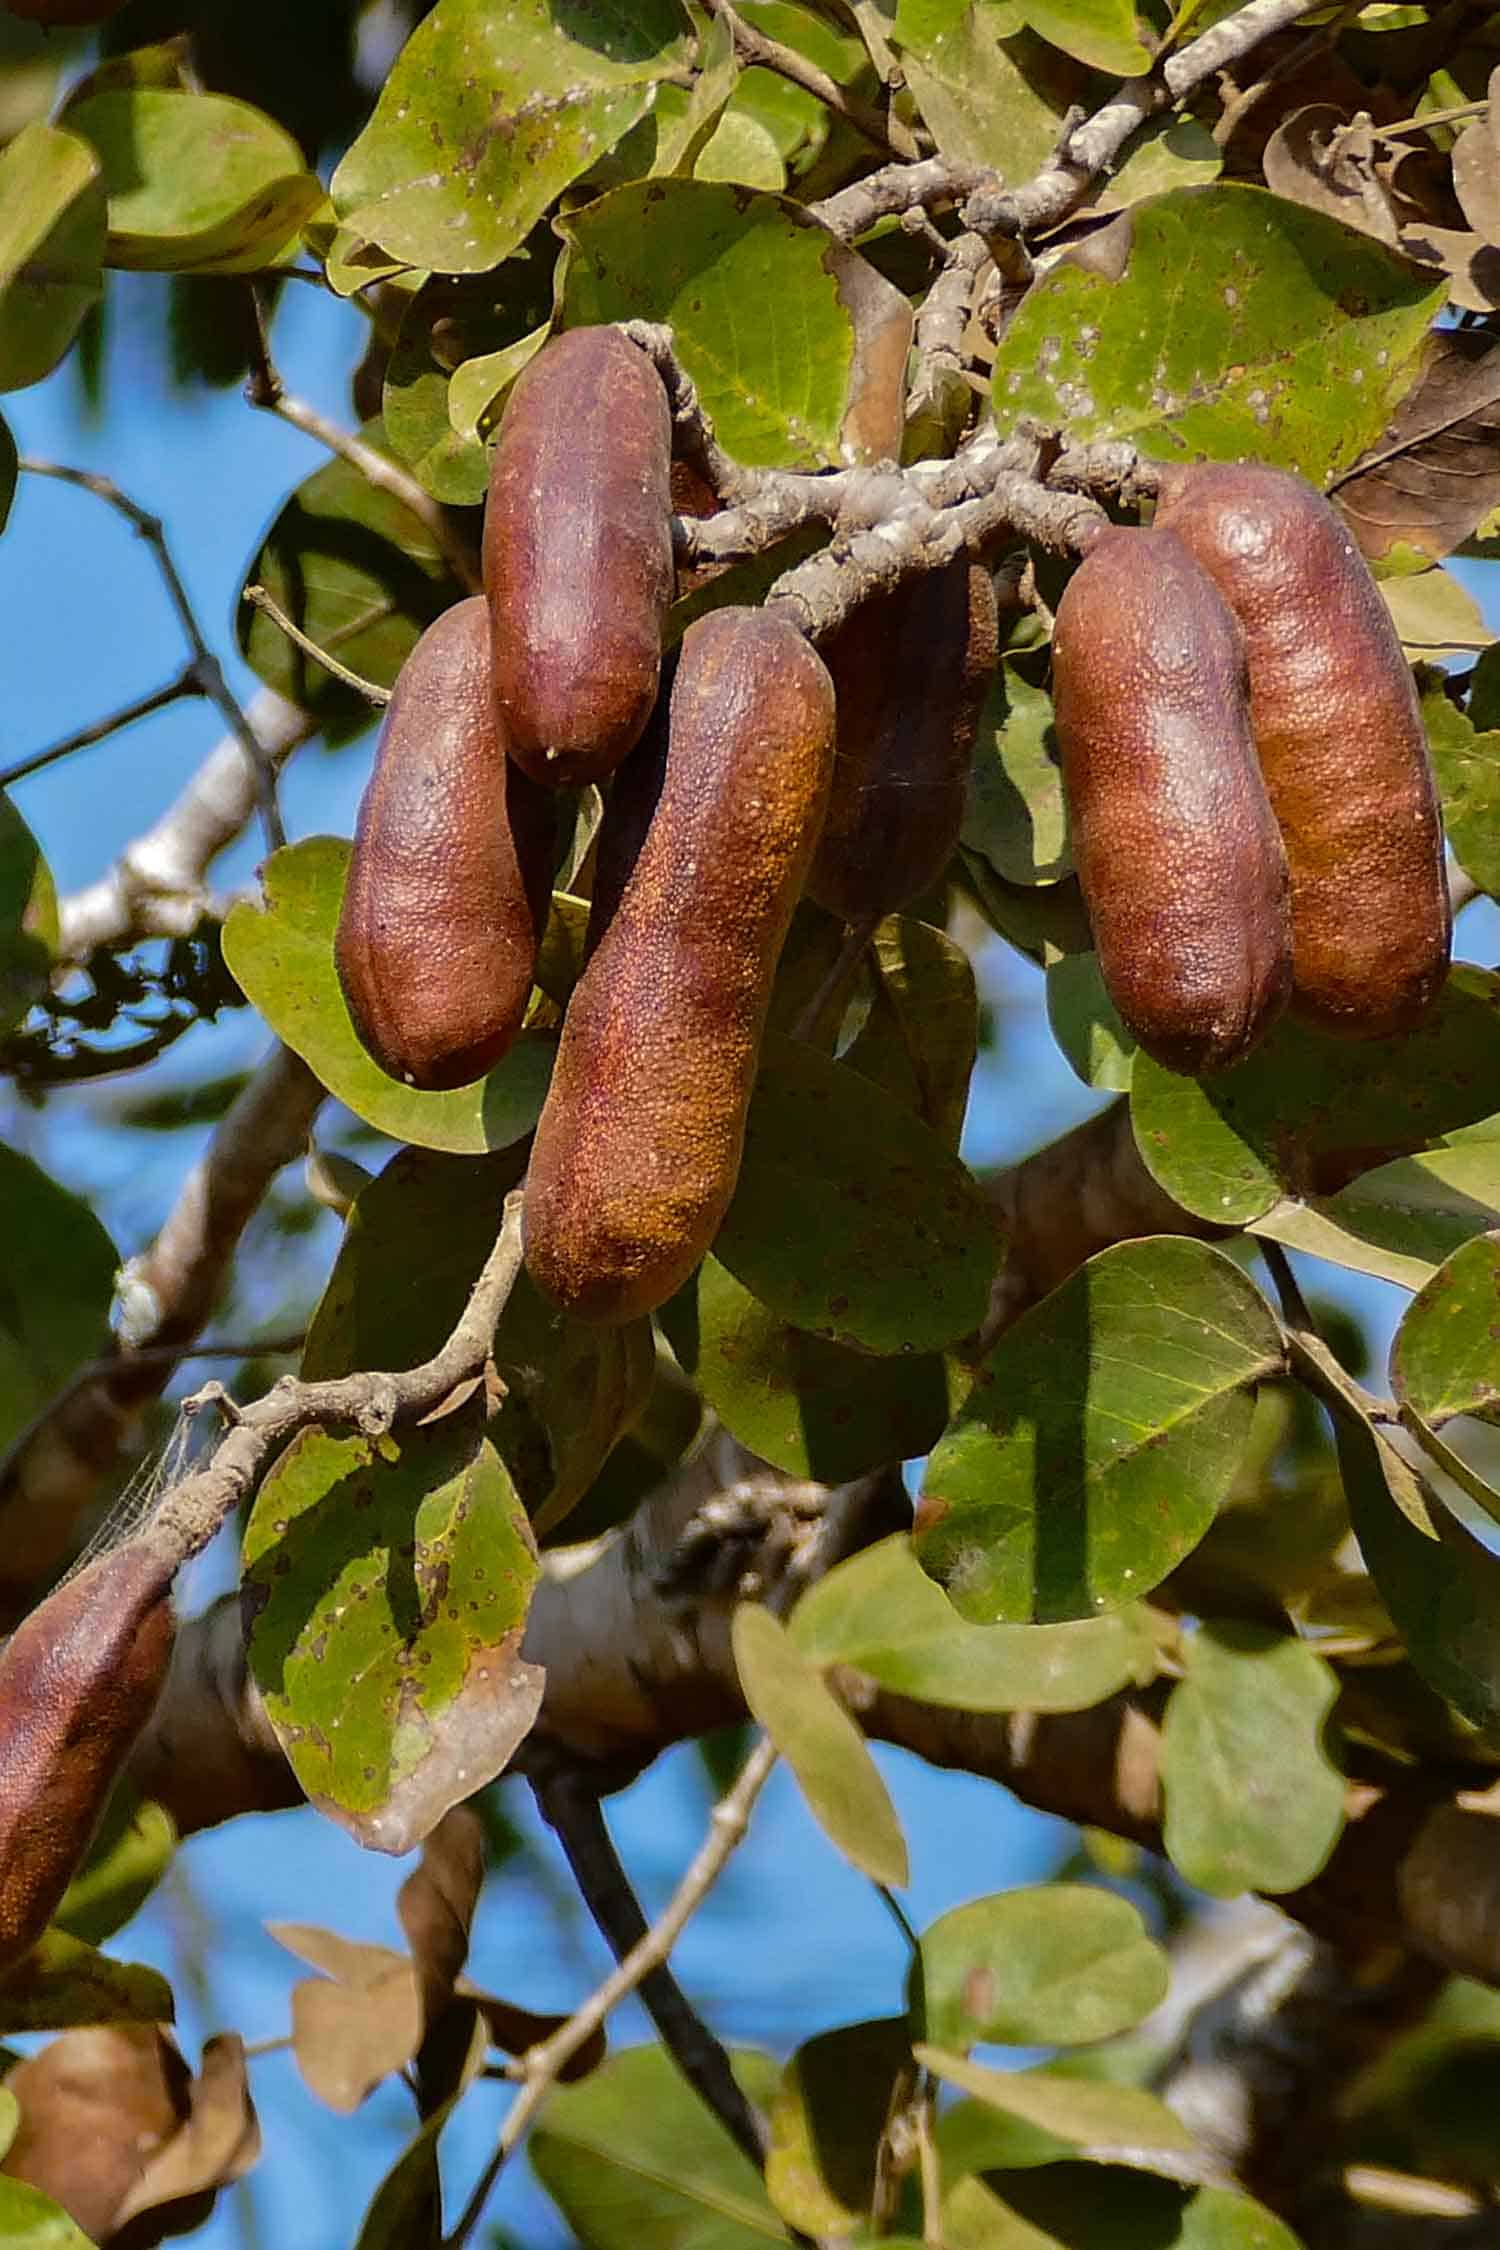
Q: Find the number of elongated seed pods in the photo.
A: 7